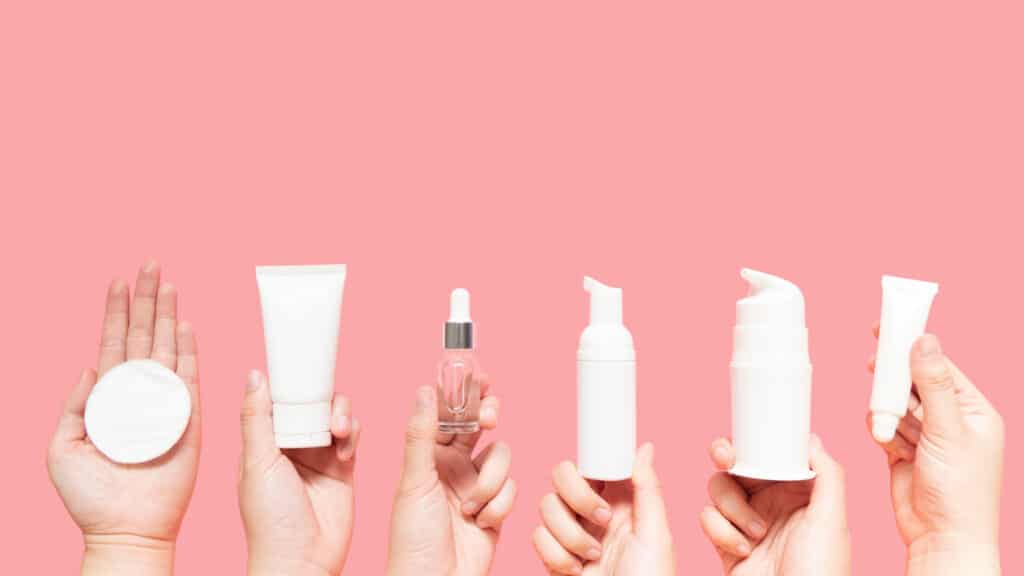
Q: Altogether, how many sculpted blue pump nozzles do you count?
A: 0